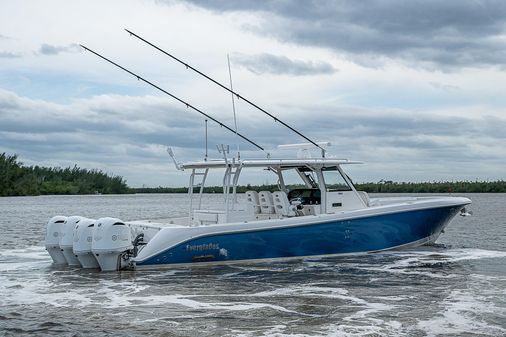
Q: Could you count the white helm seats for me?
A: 3